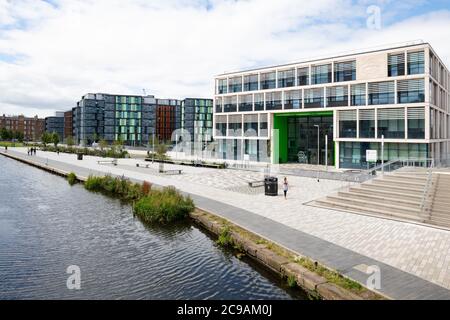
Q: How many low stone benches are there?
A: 4